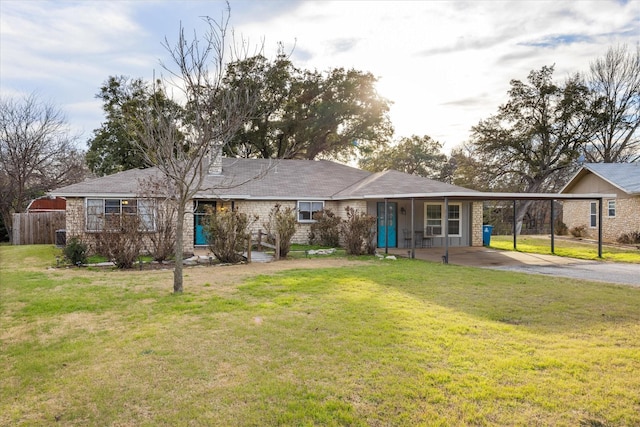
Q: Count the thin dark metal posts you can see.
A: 6